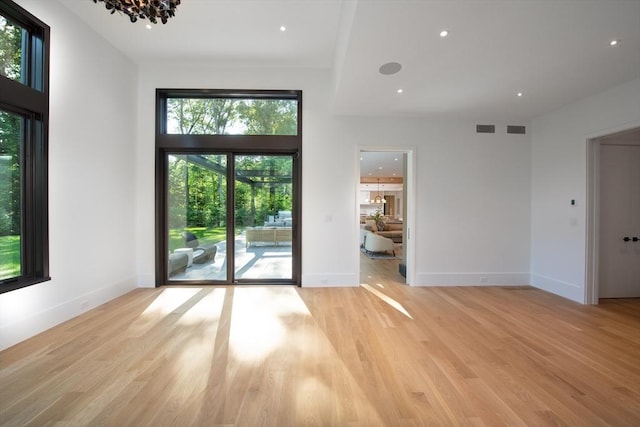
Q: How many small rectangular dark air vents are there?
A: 2